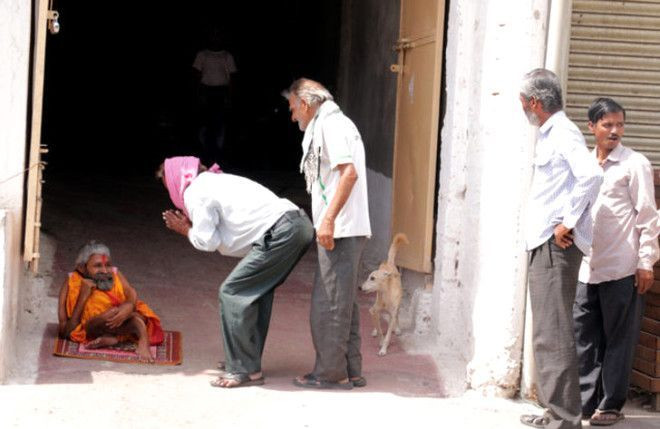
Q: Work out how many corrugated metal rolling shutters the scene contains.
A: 1